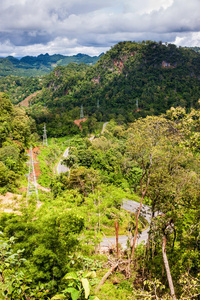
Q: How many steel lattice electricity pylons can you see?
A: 5